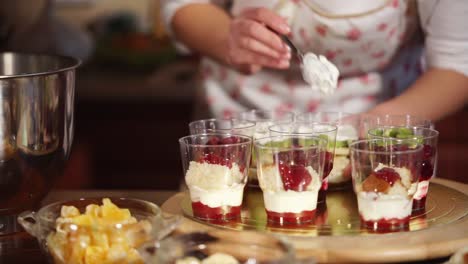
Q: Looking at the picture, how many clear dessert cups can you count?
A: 9